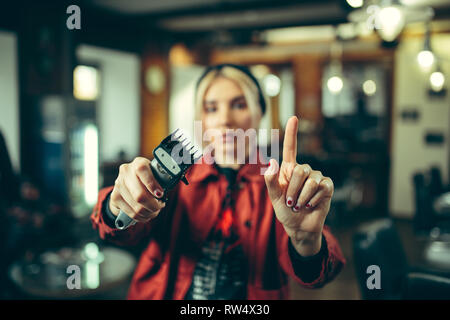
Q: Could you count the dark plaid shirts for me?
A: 1